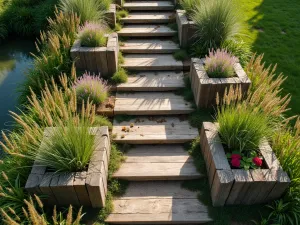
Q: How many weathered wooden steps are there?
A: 10